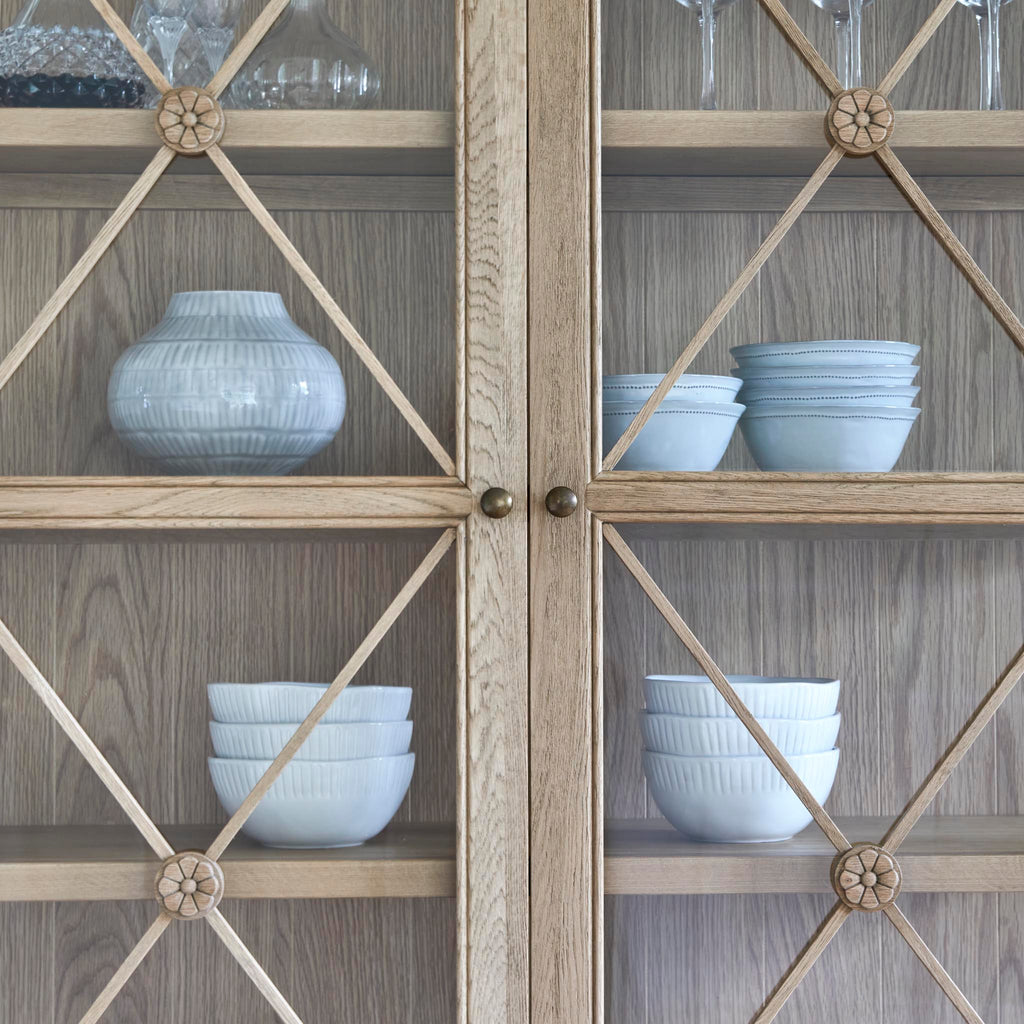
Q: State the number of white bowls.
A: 6